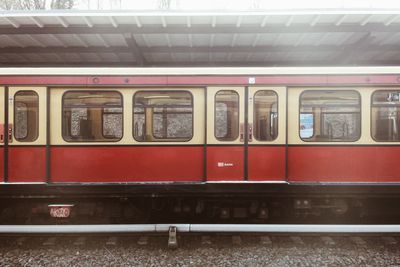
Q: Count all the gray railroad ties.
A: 12